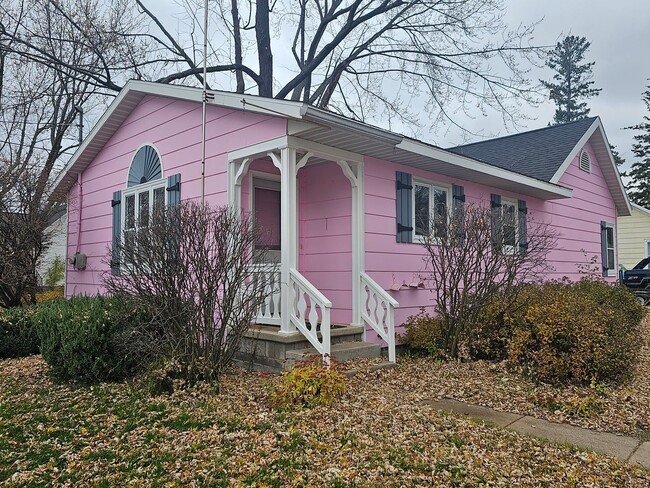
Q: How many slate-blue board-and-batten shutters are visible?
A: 7